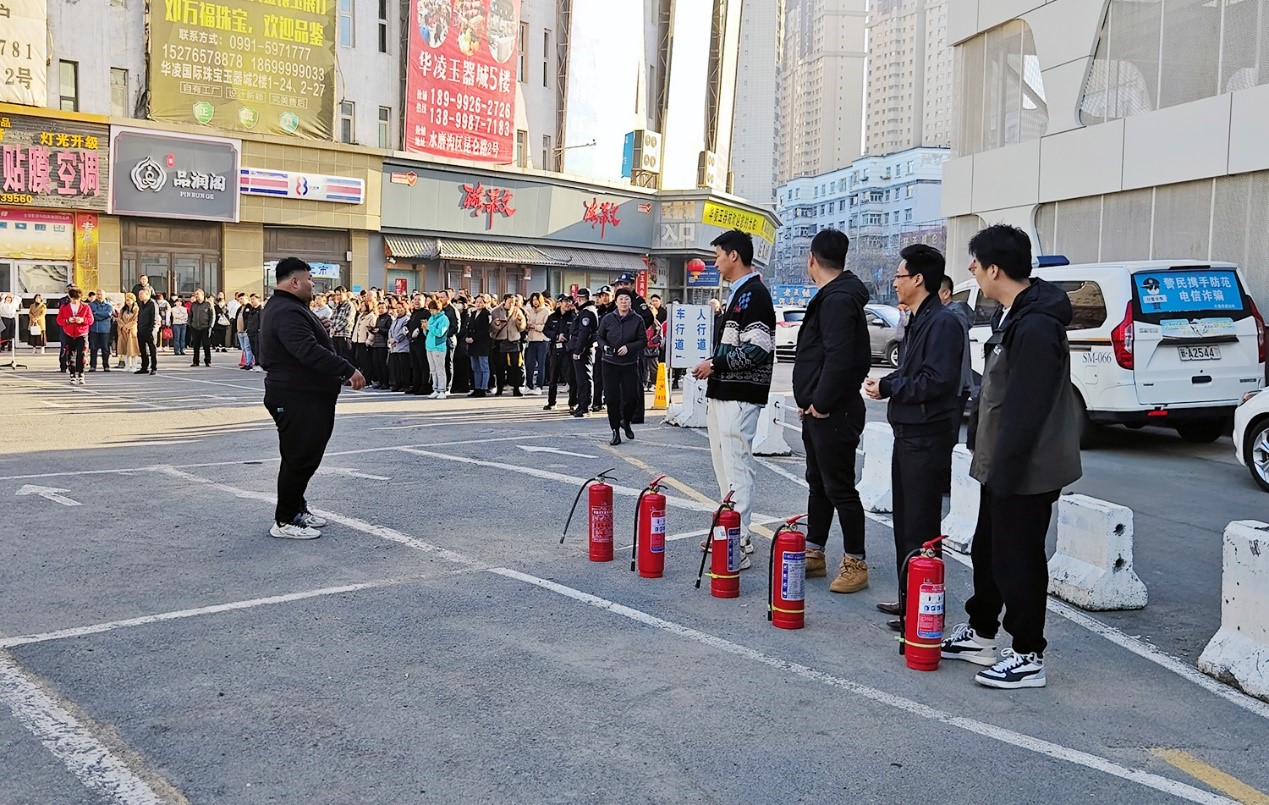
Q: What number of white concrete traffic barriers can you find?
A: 6